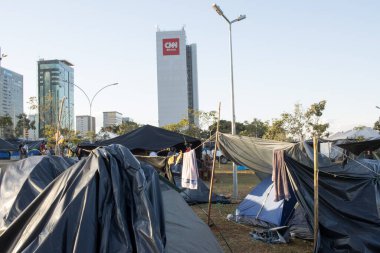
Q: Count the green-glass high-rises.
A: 1